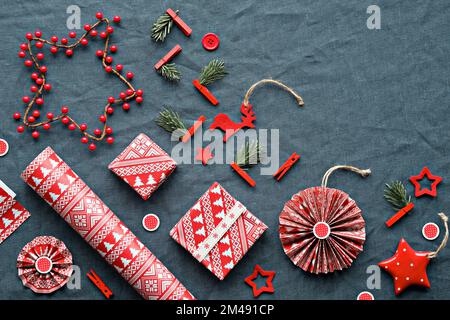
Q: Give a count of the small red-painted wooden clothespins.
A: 8